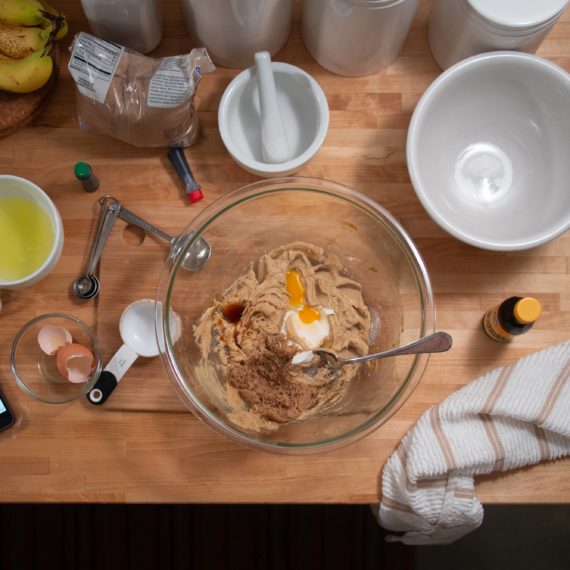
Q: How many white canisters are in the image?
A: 4